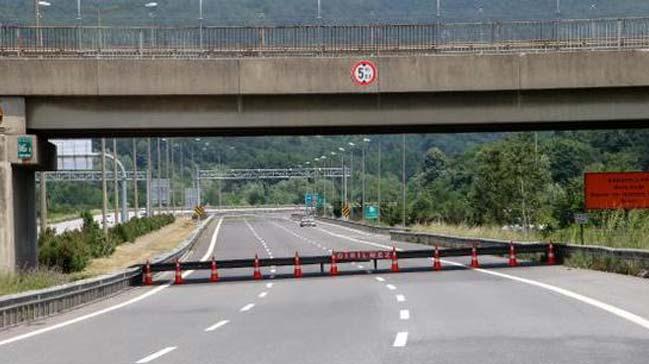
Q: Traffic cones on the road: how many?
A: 11